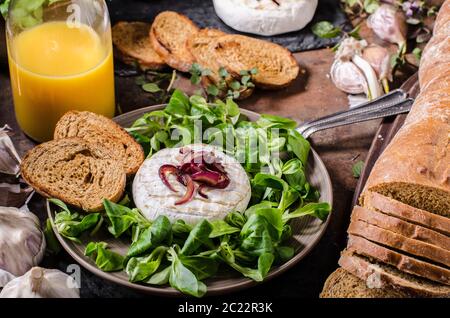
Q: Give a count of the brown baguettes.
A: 1